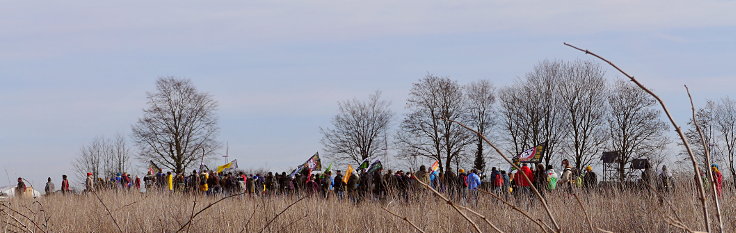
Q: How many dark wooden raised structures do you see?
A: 2